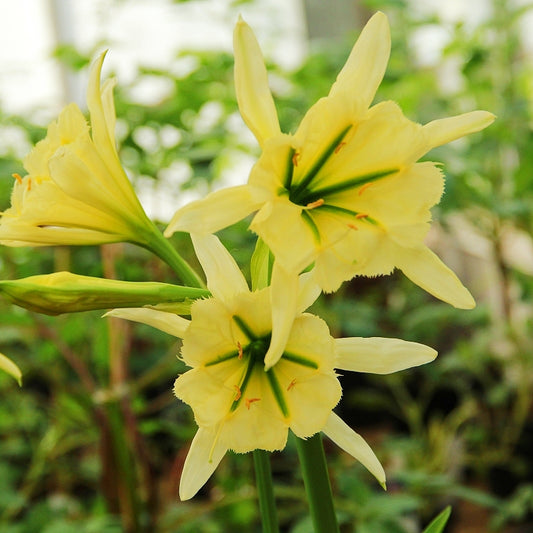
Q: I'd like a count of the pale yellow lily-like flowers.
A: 3